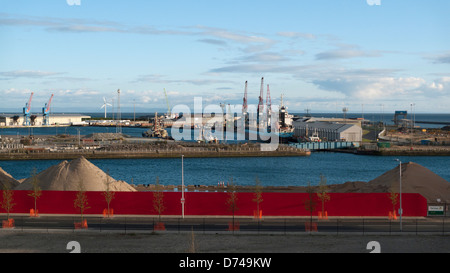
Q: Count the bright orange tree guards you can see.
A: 10